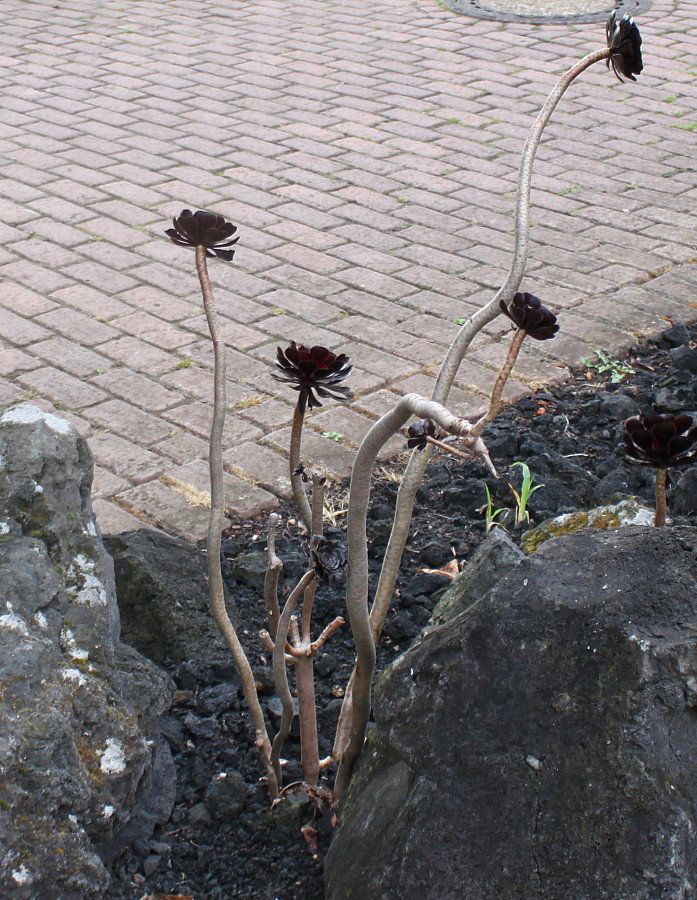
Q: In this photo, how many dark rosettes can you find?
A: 7